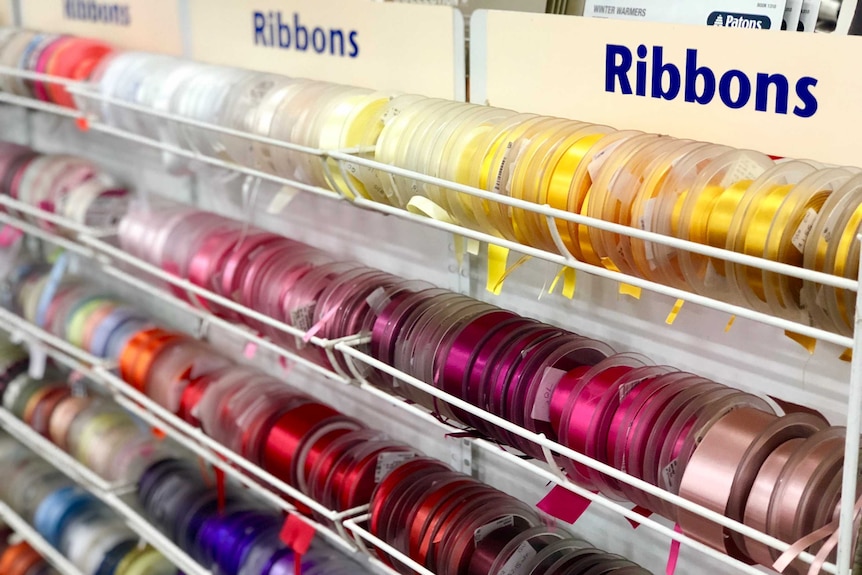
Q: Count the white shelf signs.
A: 3